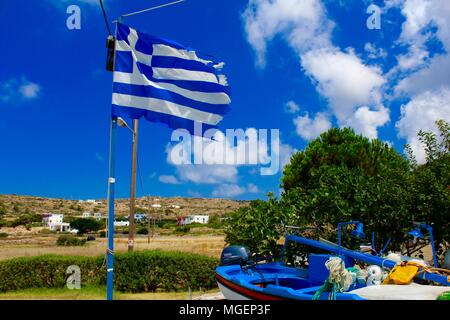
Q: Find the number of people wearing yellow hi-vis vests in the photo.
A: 0